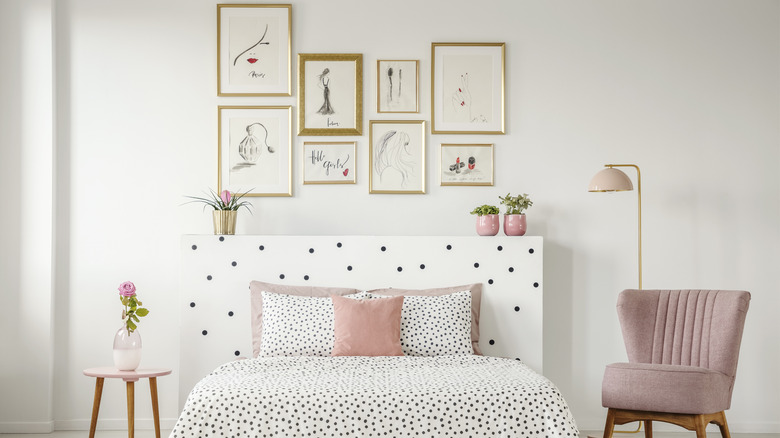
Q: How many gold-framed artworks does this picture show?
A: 8